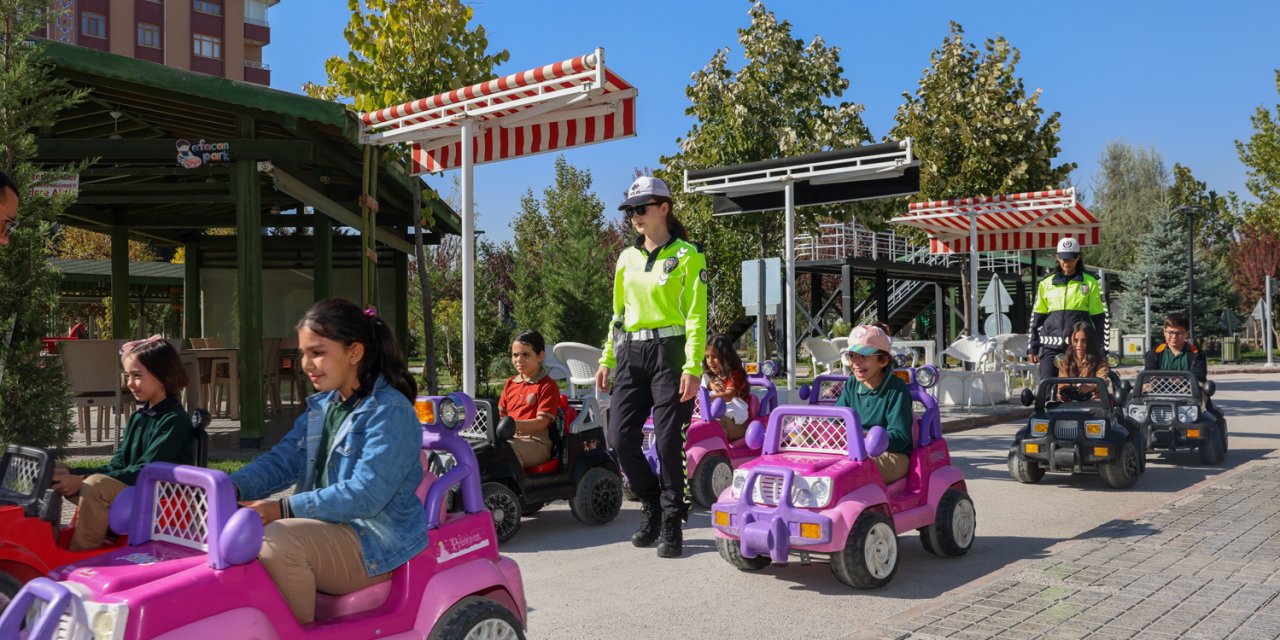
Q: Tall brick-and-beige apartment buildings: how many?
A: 1